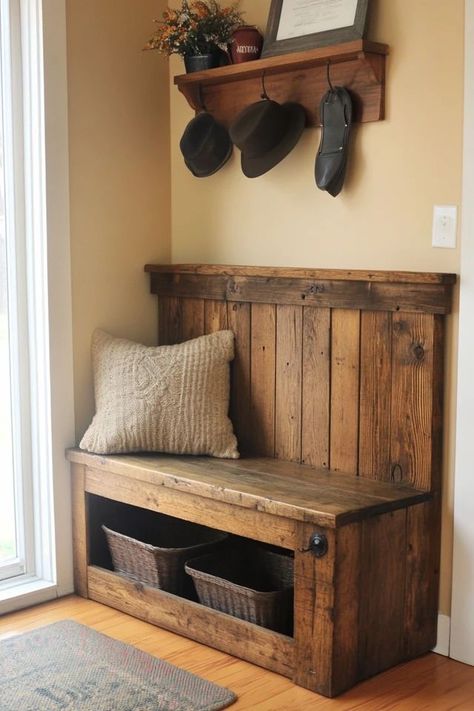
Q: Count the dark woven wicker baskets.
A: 2